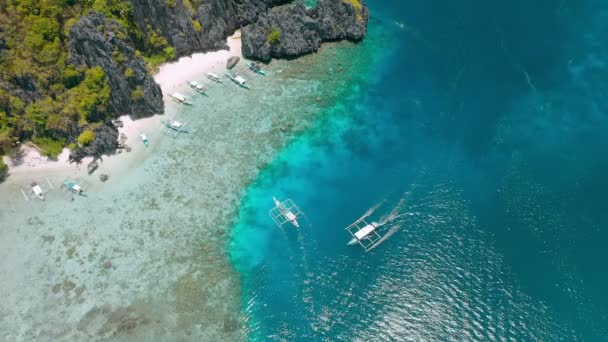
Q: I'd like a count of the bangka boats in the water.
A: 11